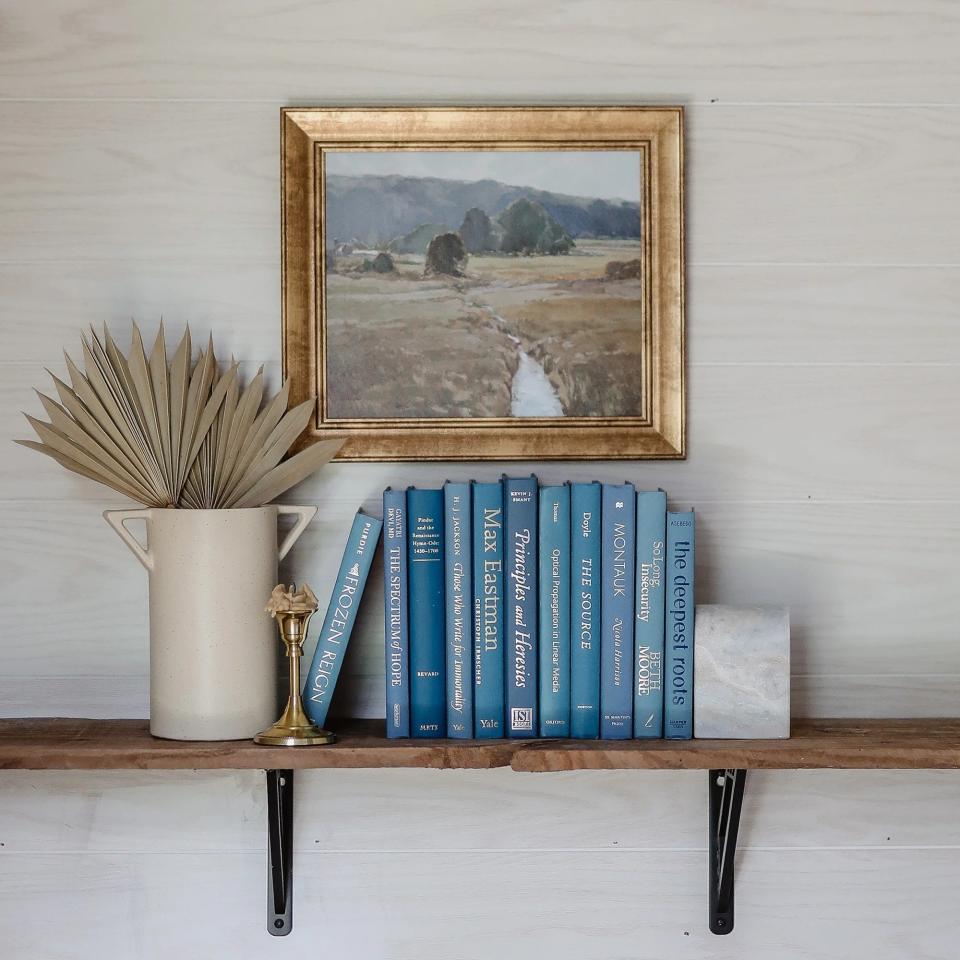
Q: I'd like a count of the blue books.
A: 11